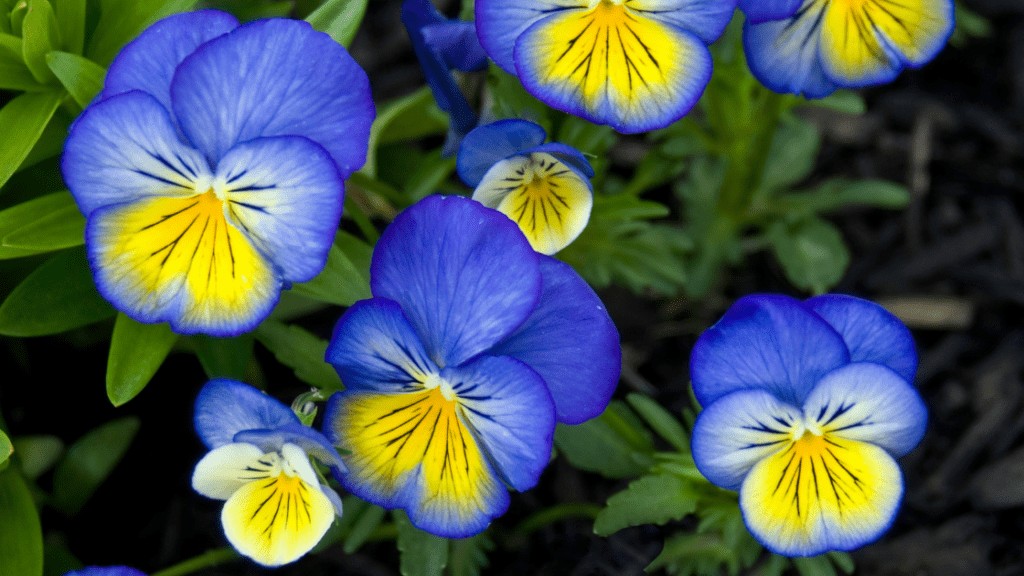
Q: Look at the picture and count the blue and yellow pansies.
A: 7